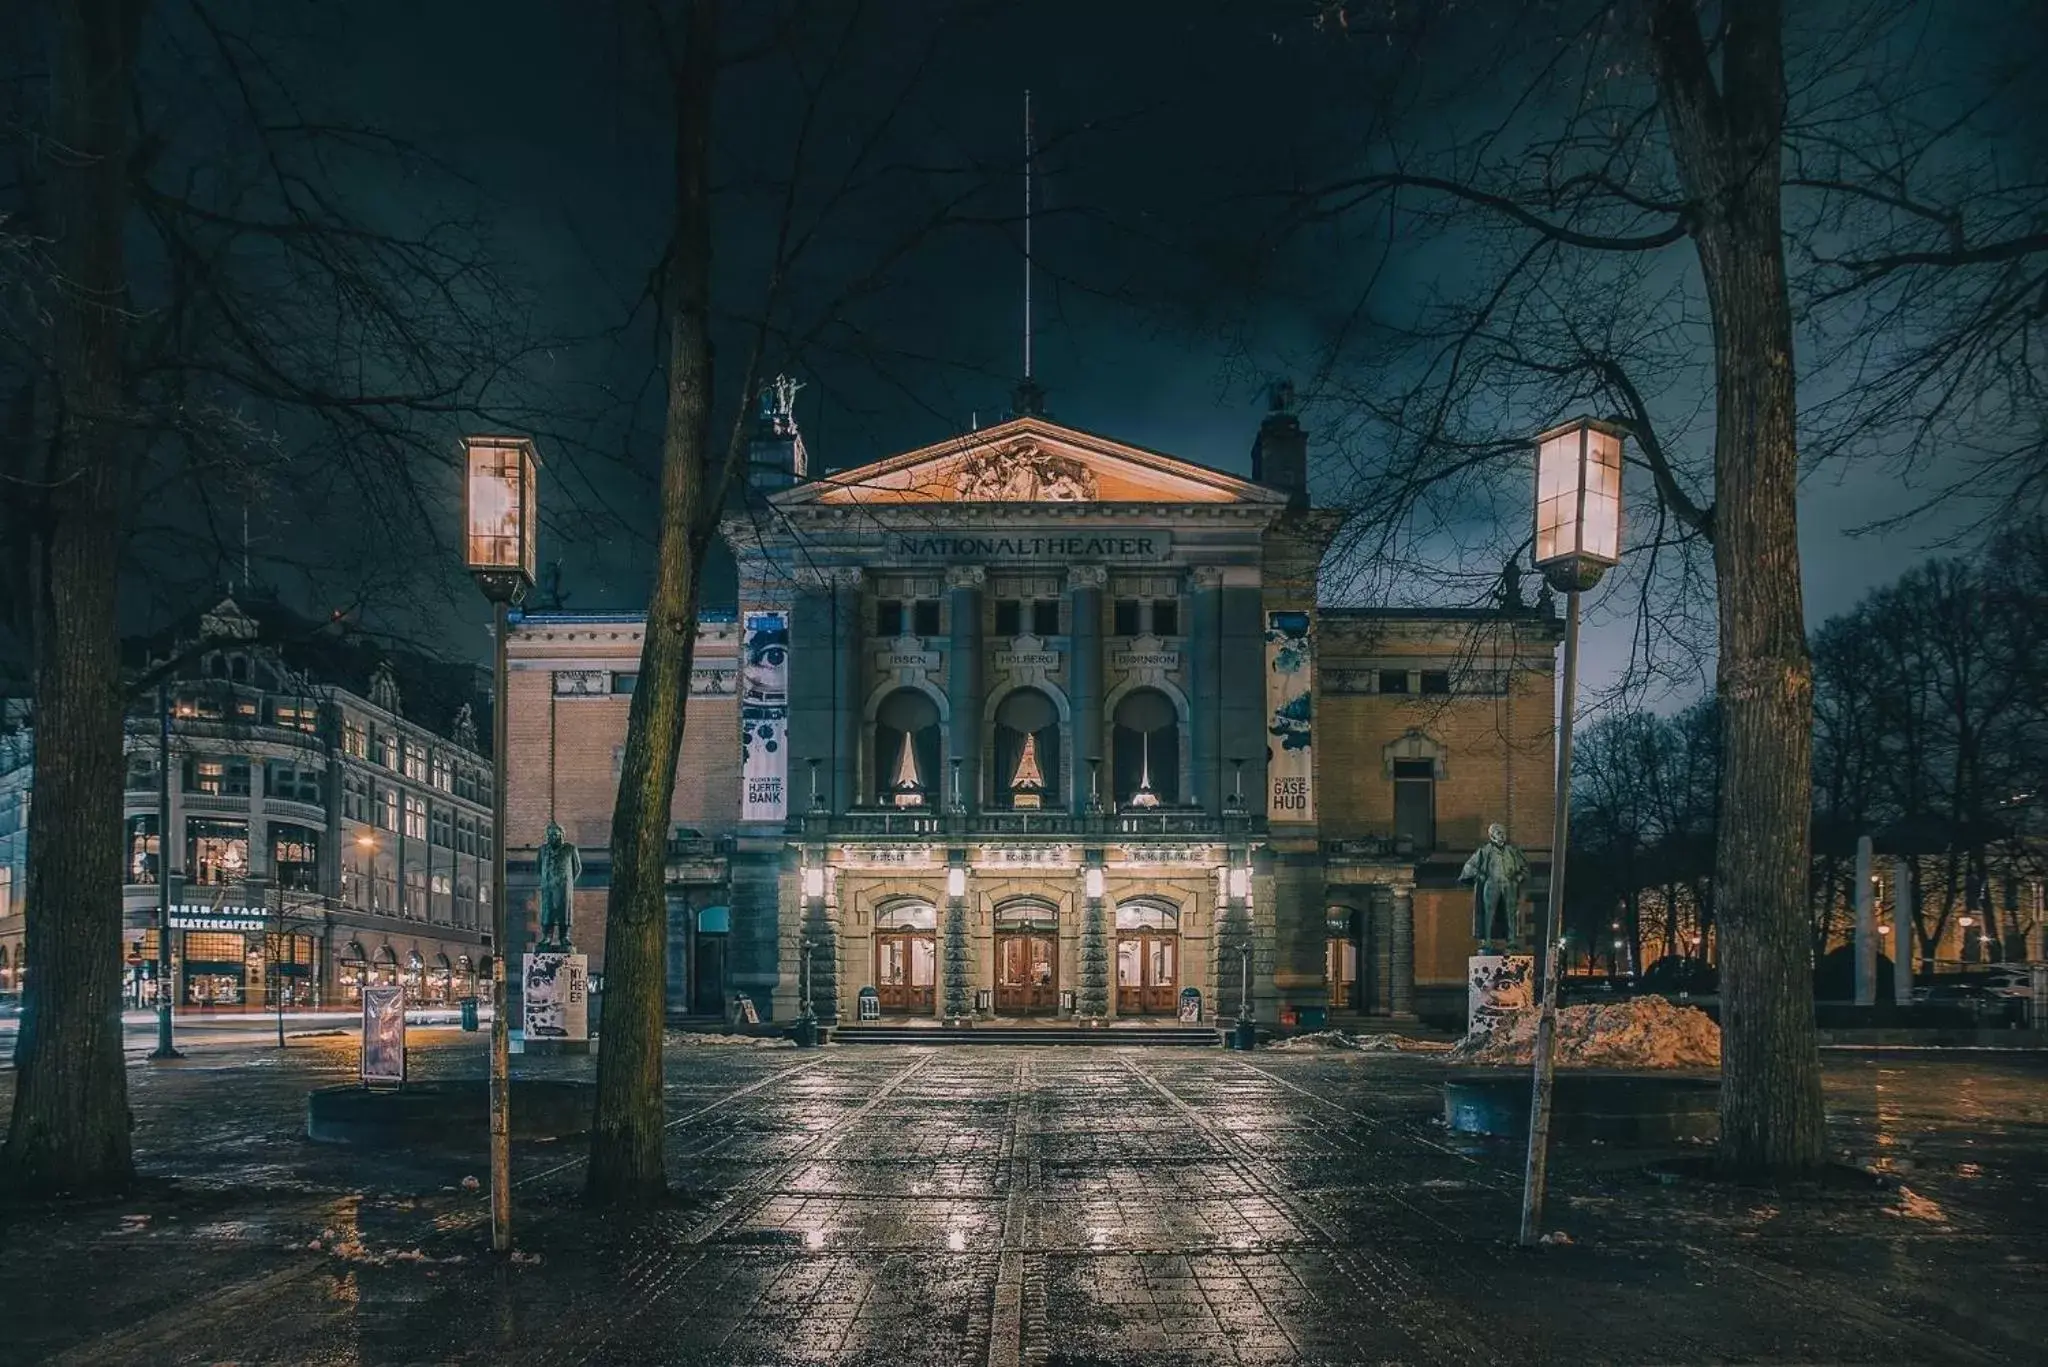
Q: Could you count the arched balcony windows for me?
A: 3